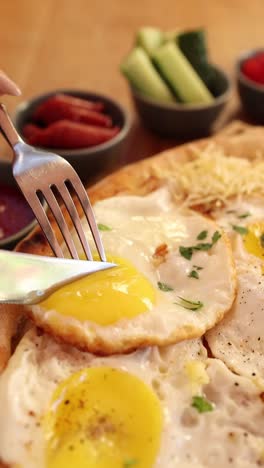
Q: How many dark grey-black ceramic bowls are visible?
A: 4